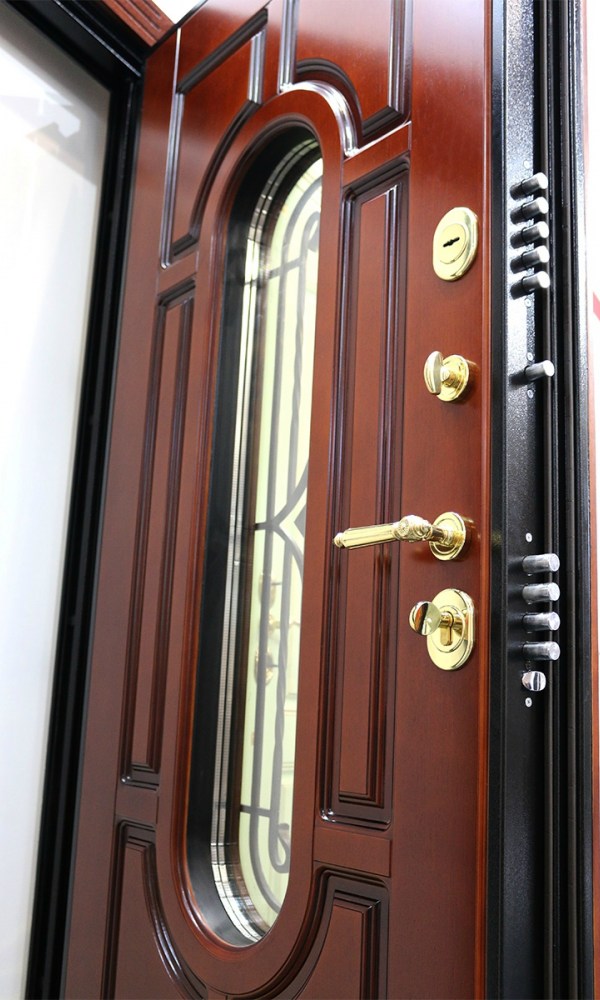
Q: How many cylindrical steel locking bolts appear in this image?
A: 10